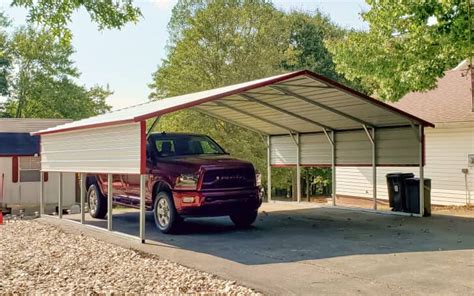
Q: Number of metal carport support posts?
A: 10